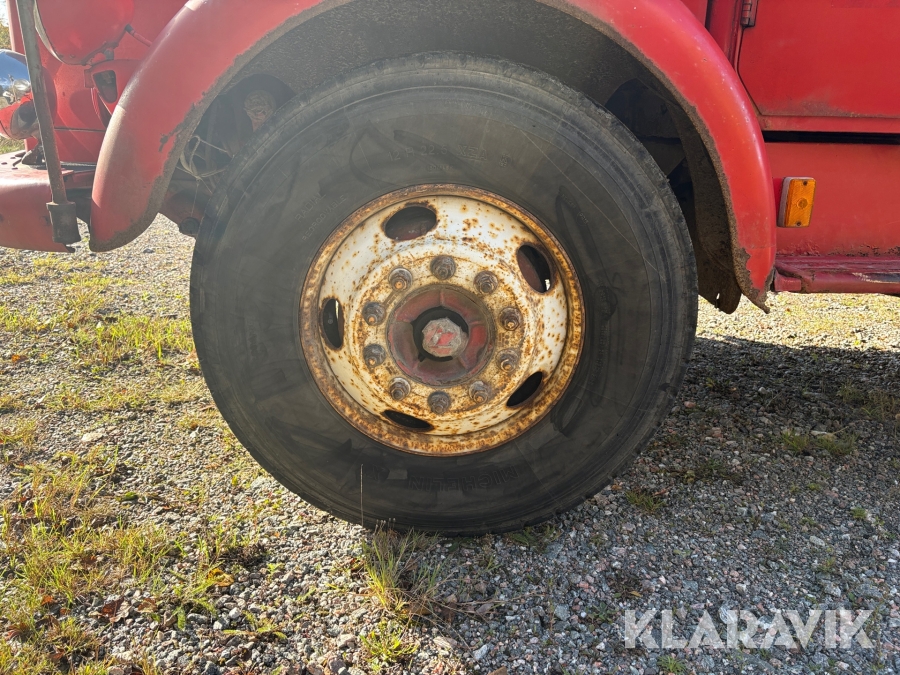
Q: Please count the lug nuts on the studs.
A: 10